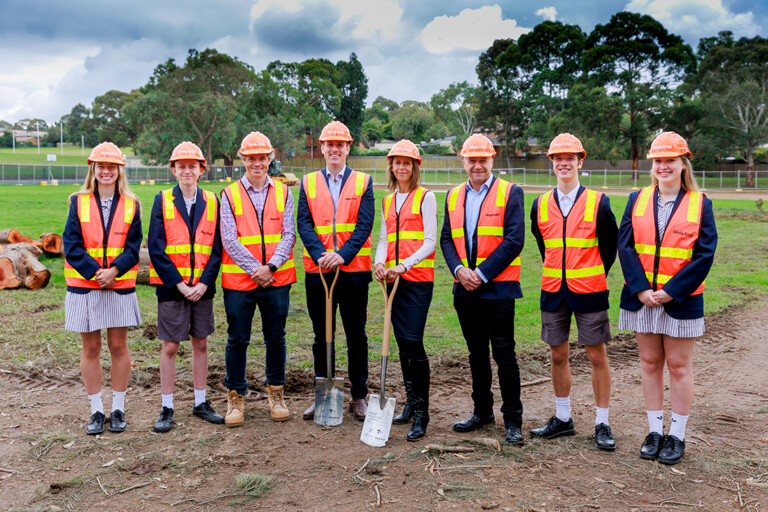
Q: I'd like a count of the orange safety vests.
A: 8